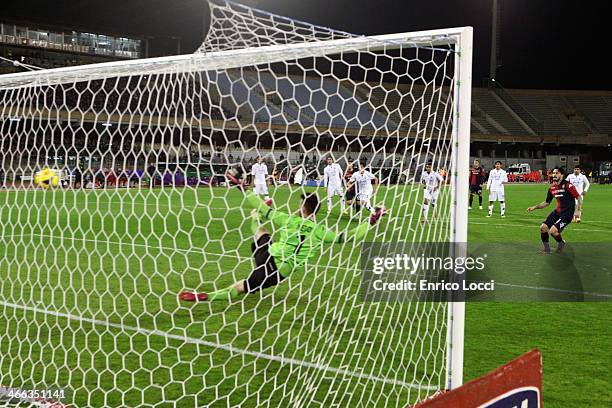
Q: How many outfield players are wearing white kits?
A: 6